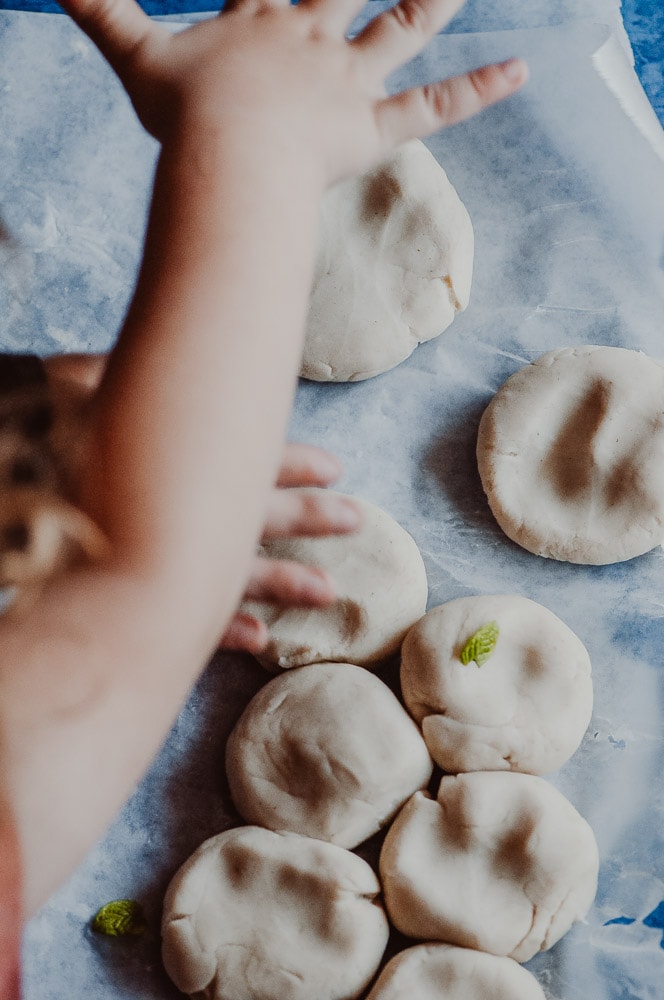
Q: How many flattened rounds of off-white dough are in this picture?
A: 8